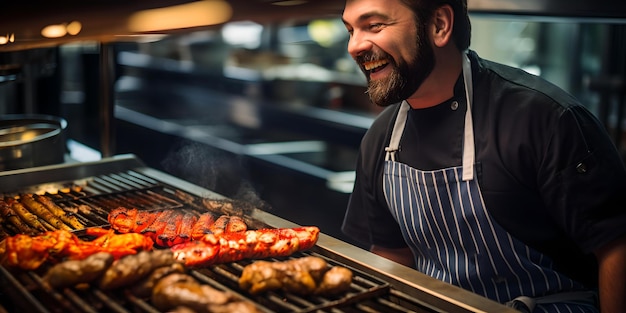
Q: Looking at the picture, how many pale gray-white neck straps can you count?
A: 2